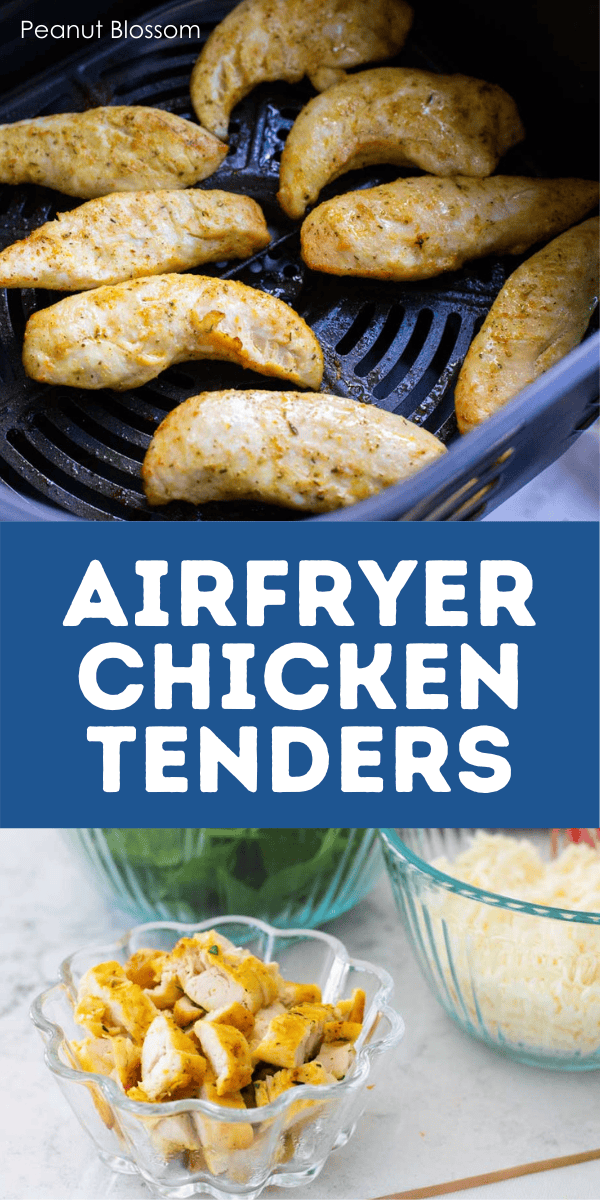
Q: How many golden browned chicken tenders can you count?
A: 8